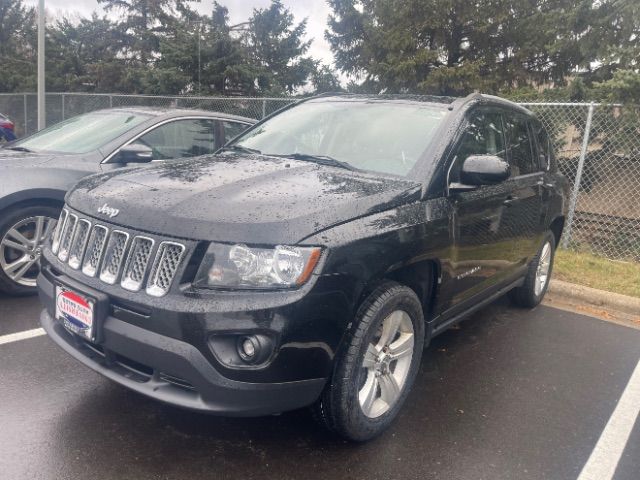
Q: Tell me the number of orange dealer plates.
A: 0